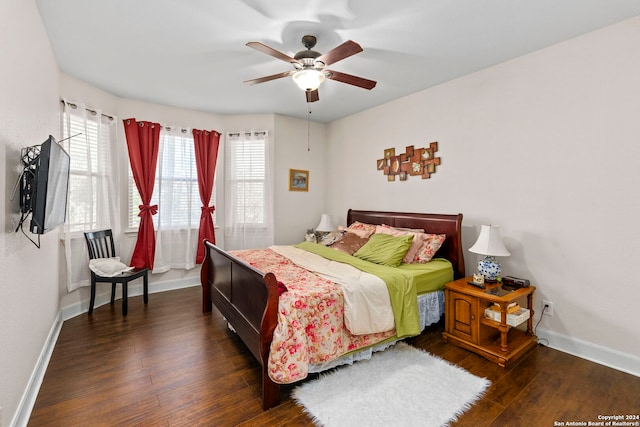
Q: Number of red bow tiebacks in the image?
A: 2